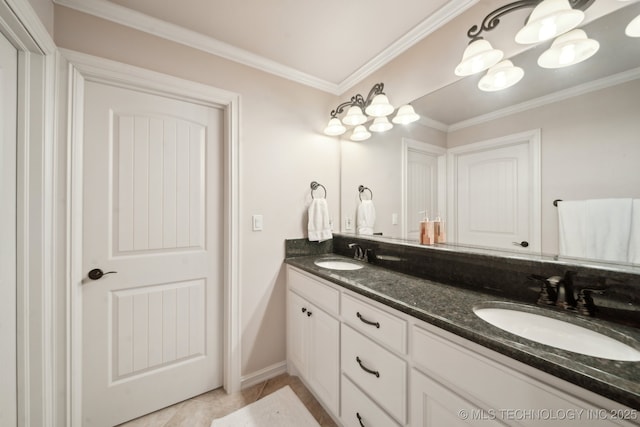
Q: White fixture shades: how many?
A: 11